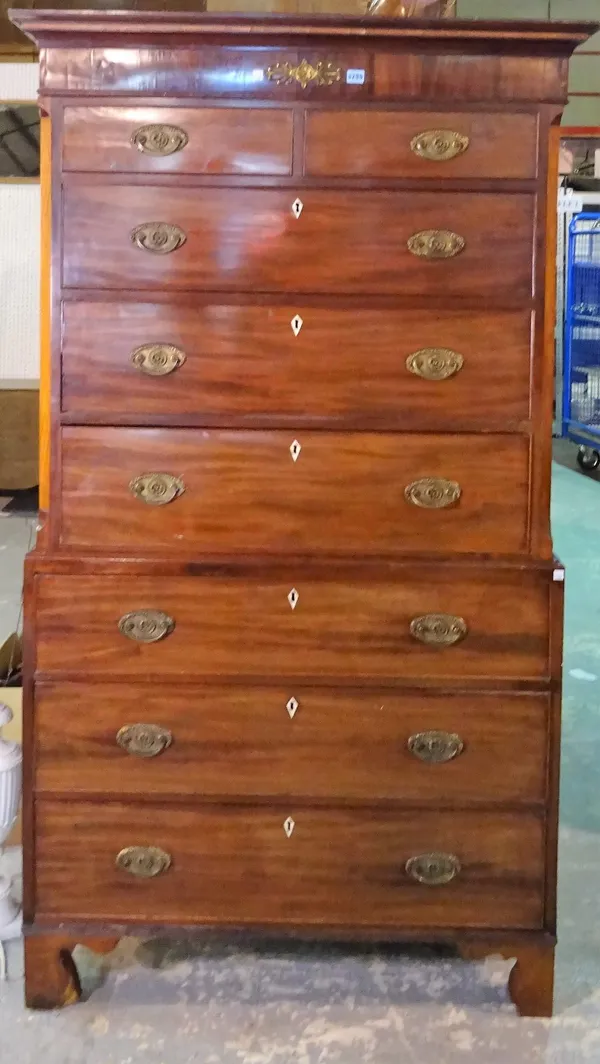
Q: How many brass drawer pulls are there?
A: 14